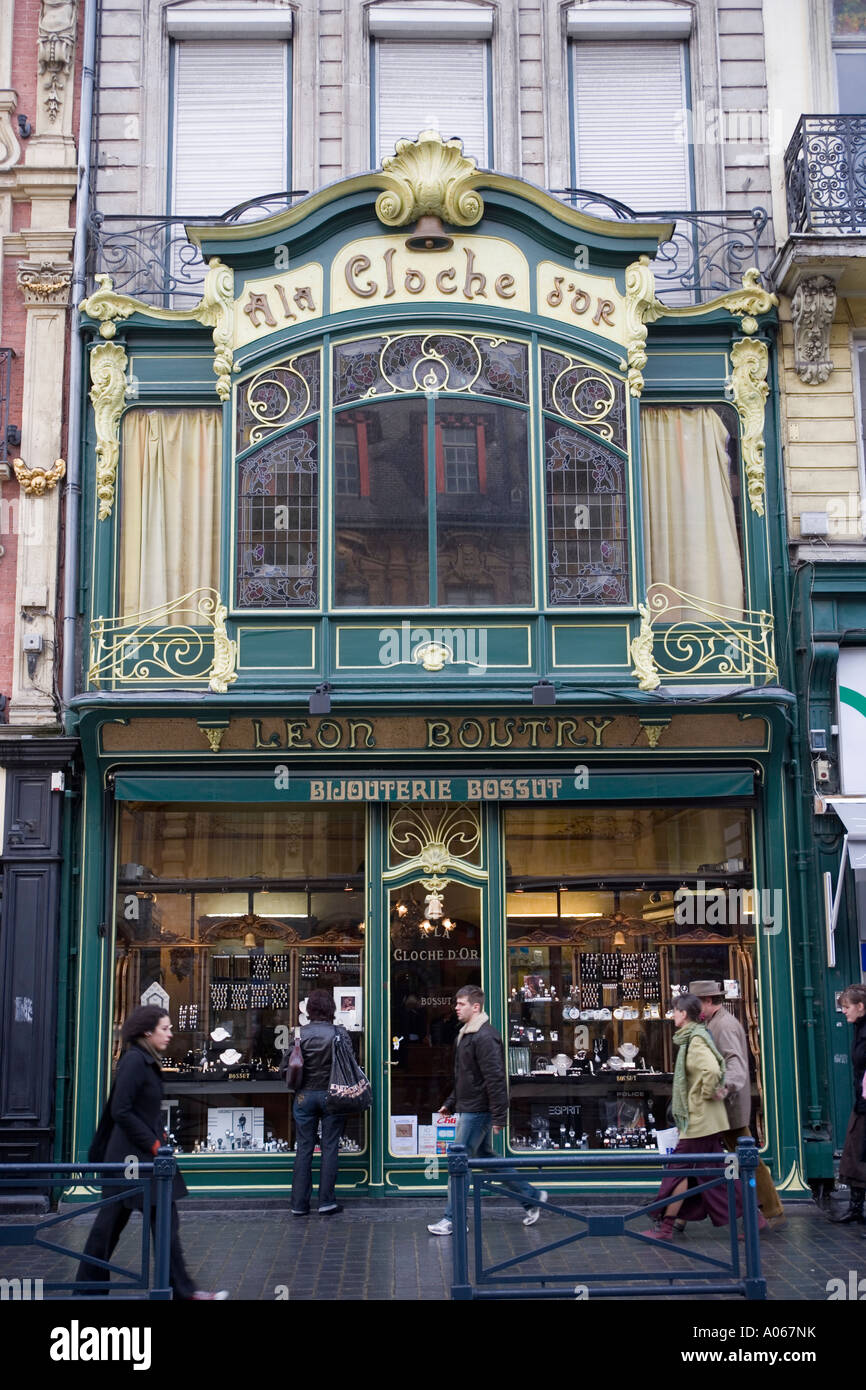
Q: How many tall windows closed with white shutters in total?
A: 3